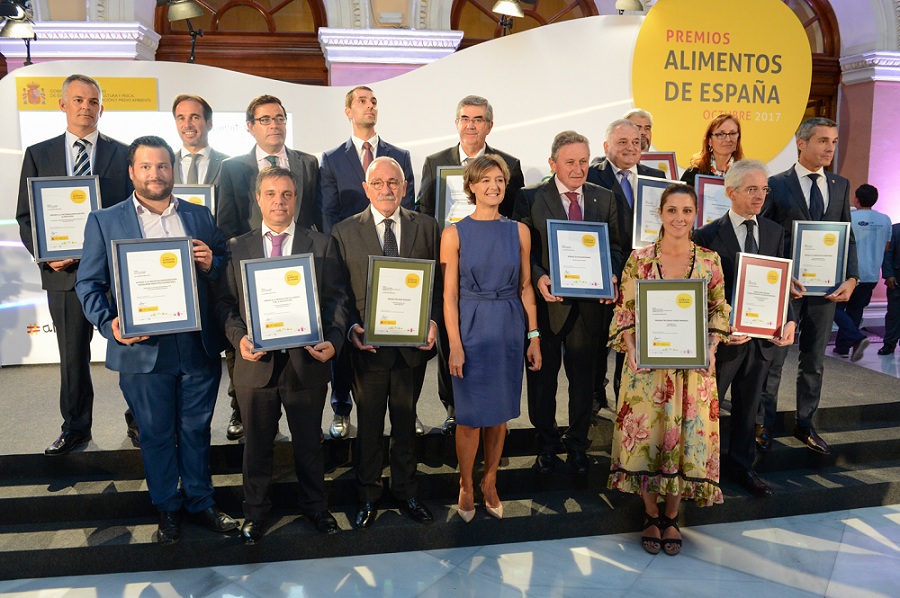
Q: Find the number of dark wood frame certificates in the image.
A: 0